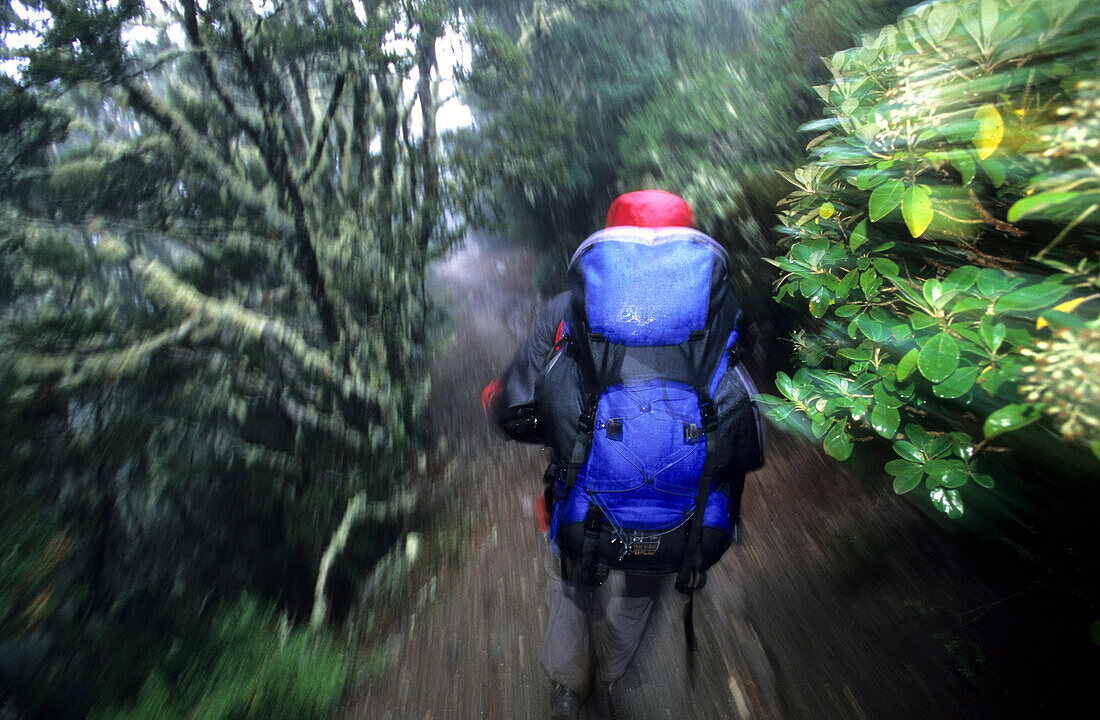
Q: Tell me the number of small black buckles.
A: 2